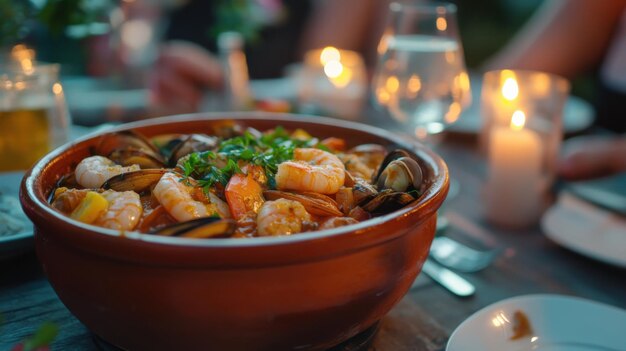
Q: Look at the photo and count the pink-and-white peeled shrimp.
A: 5